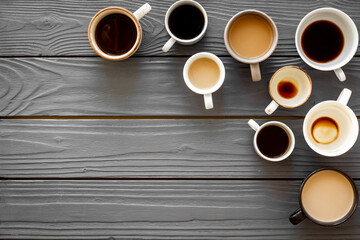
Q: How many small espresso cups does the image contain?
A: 4